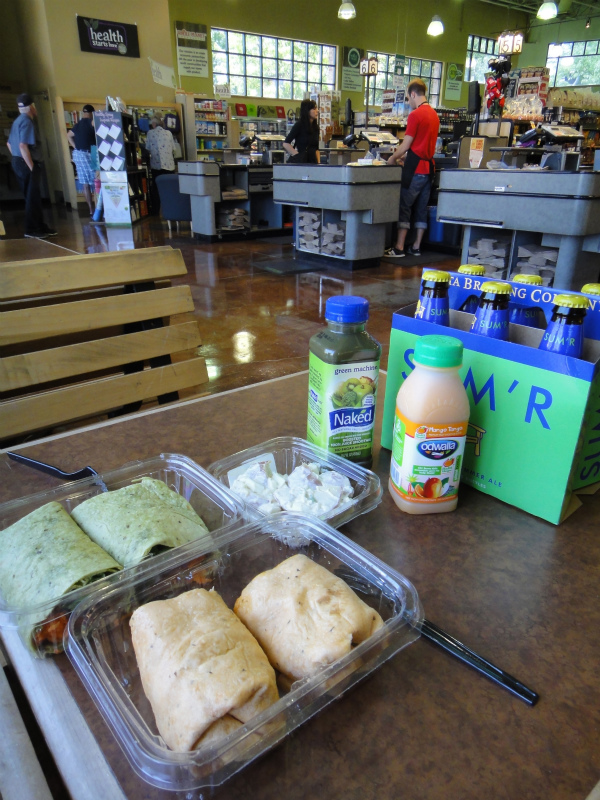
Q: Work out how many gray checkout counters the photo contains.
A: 3